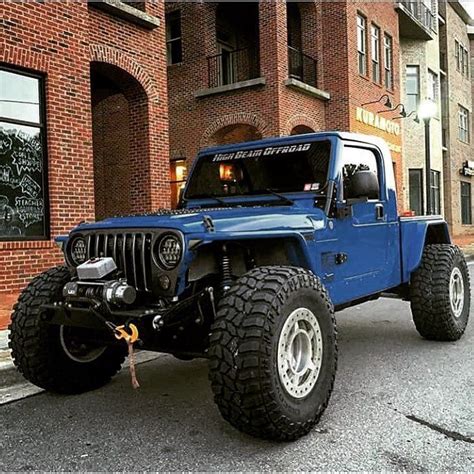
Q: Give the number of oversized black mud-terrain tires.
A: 3